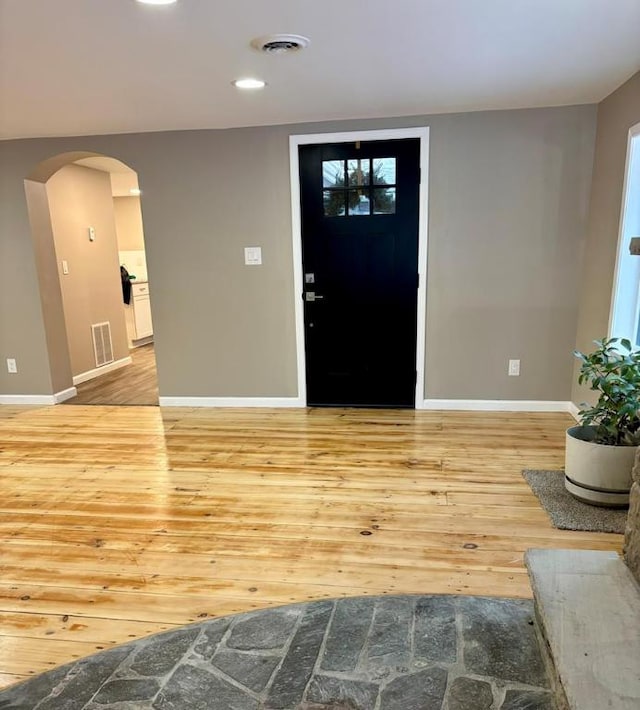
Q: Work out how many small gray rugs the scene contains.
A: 1